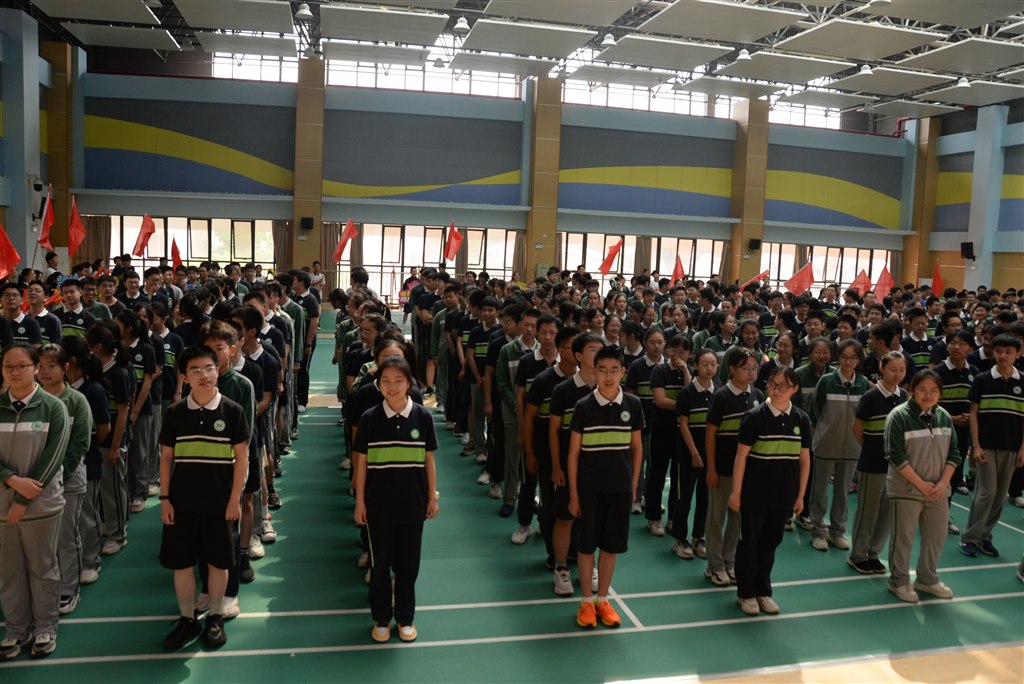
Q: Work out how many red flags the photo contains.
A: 14